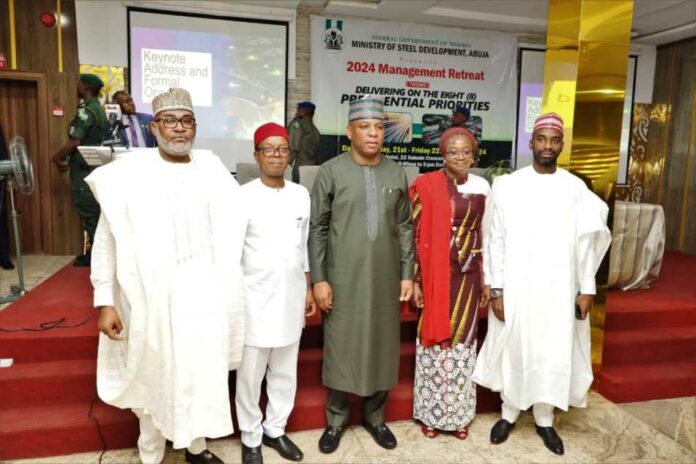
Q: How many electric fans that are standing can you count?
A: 1